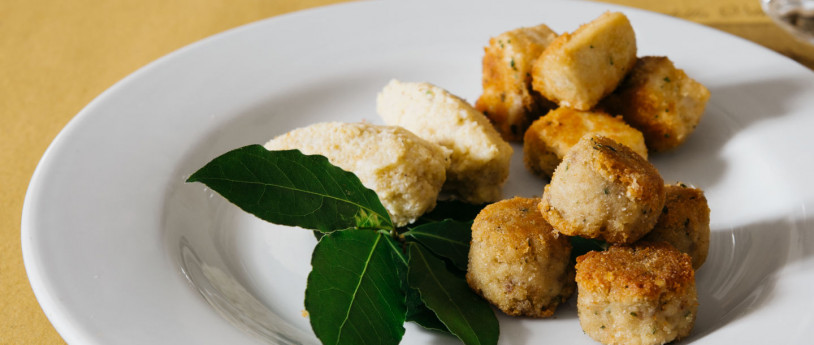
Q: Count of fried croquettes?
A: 8